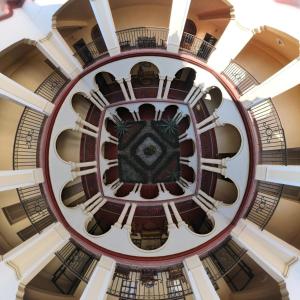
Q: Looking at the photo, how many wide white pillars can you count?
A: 12